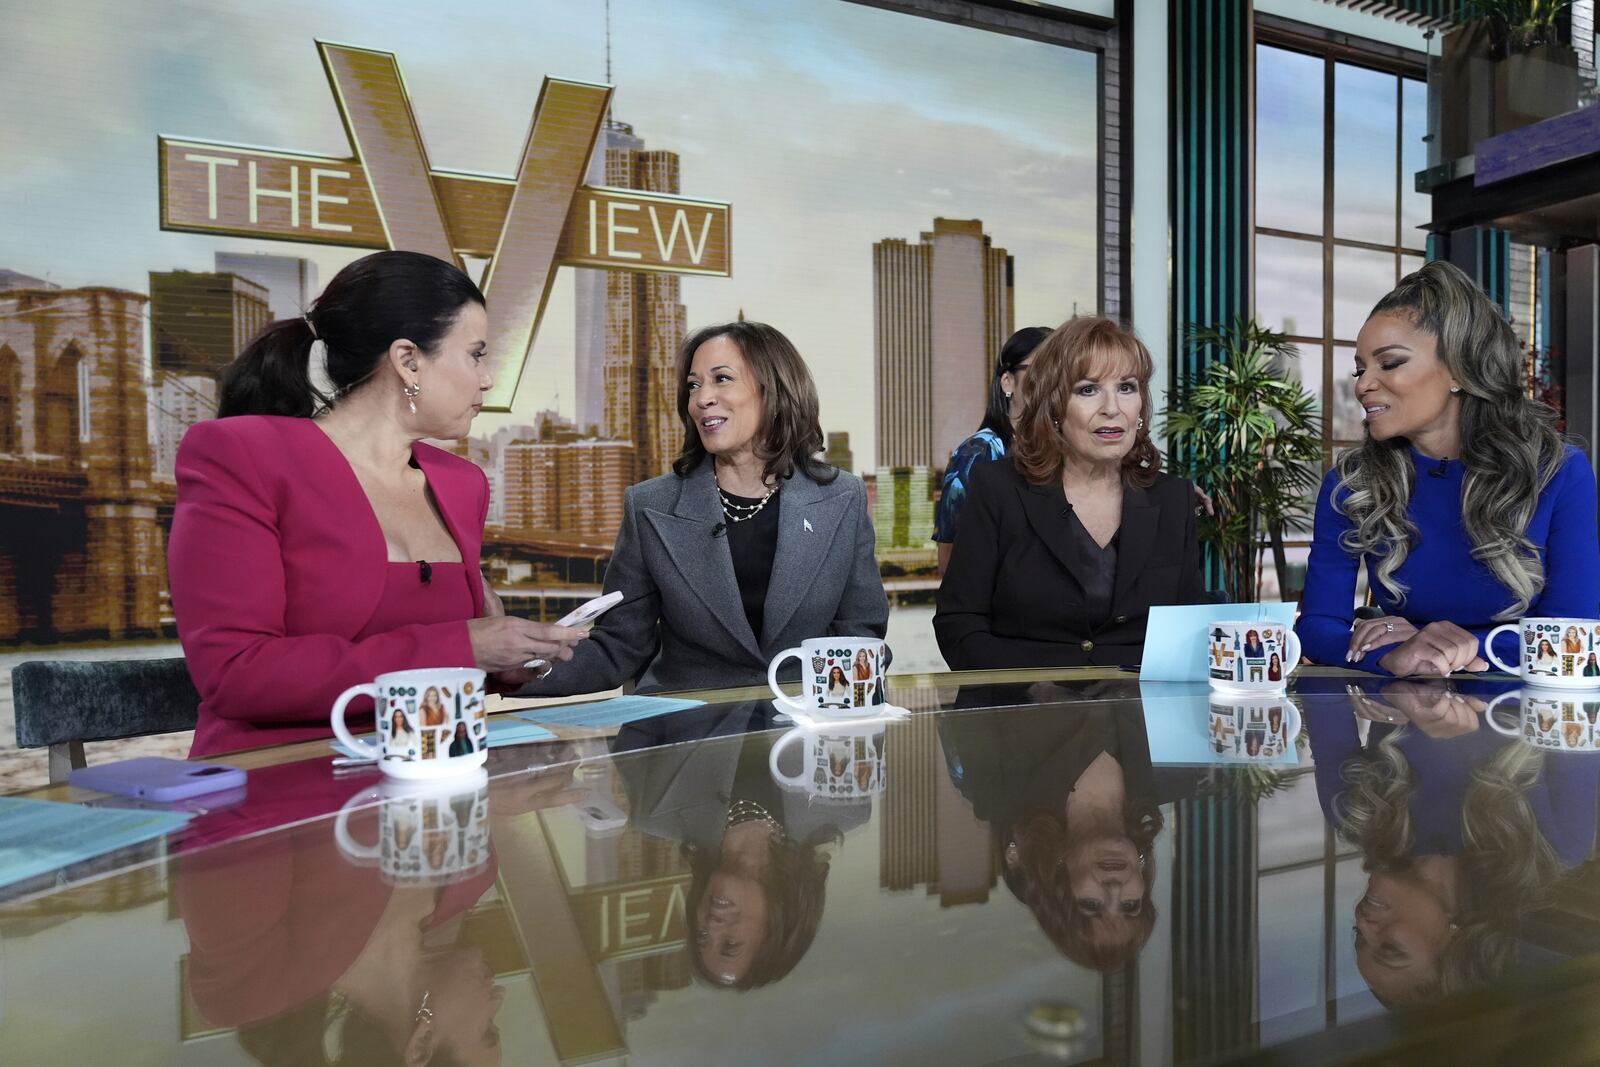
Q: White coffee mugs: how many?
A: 4